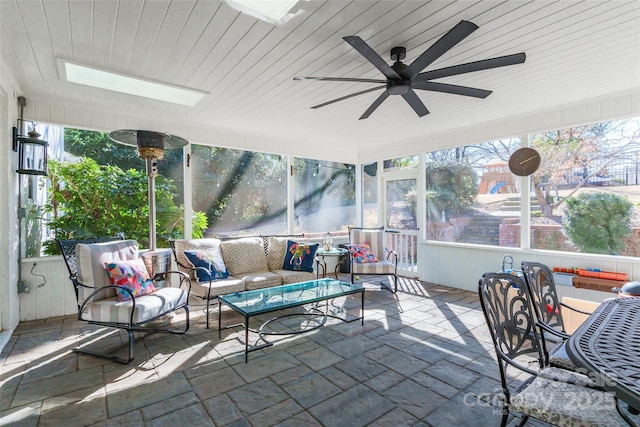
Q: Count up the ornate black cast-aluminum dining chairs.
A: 2